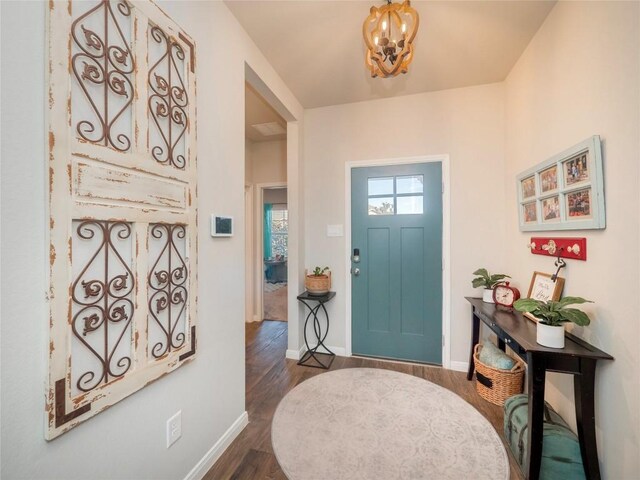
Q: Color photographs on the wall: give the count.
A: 6